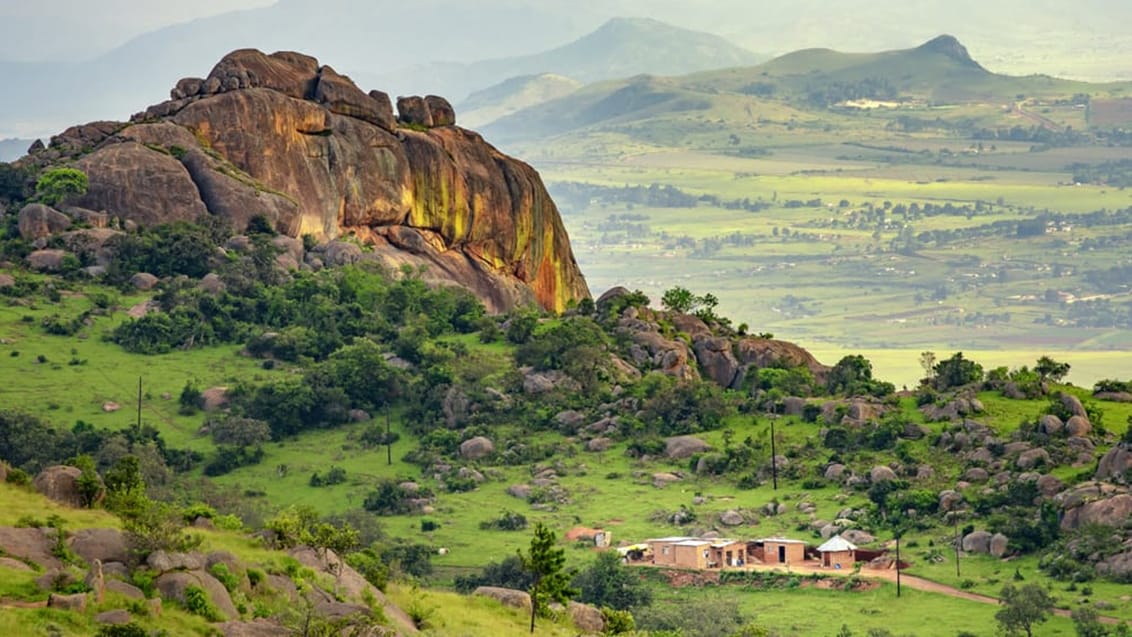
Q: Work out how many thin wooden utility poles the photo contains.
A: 5